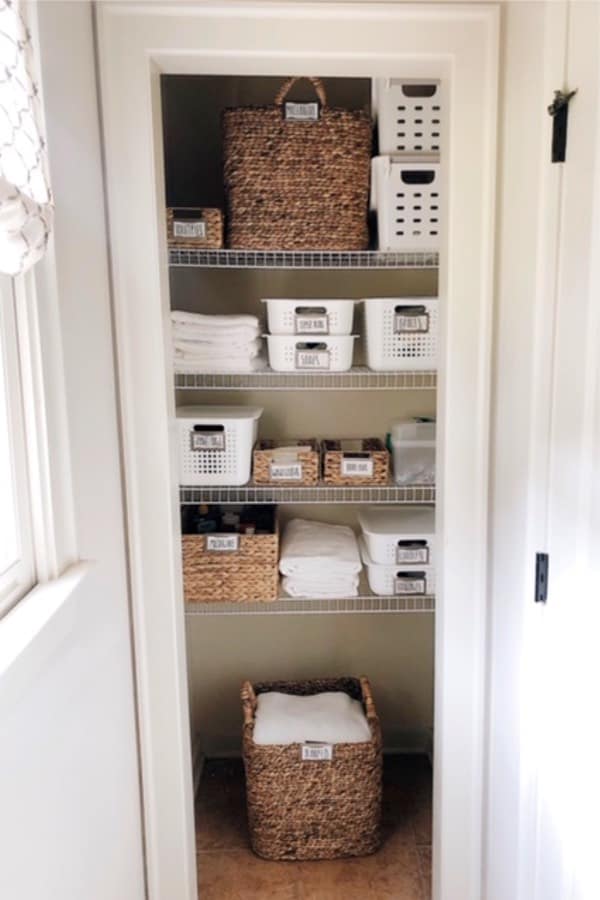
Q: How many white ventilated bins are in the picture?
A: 8